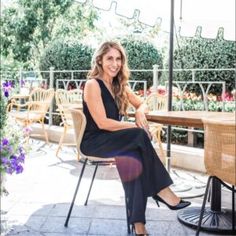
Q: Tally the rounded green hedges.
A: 3